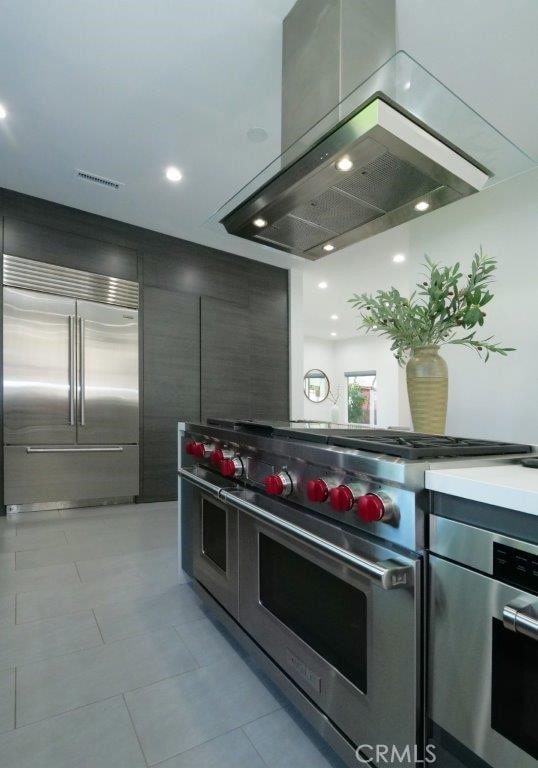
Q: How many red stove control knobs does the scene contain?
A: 8